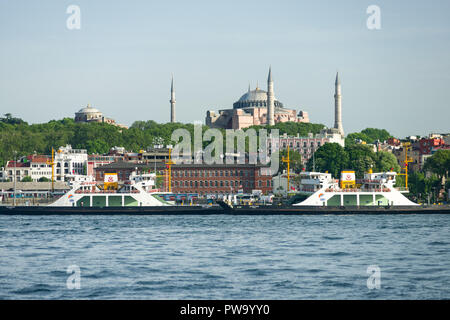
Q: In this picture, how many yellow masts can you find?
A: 4